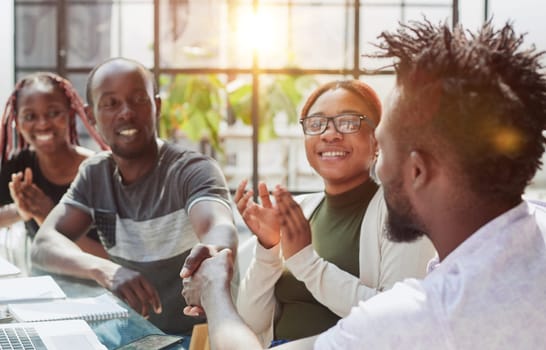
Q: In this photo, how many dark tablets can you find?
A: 1